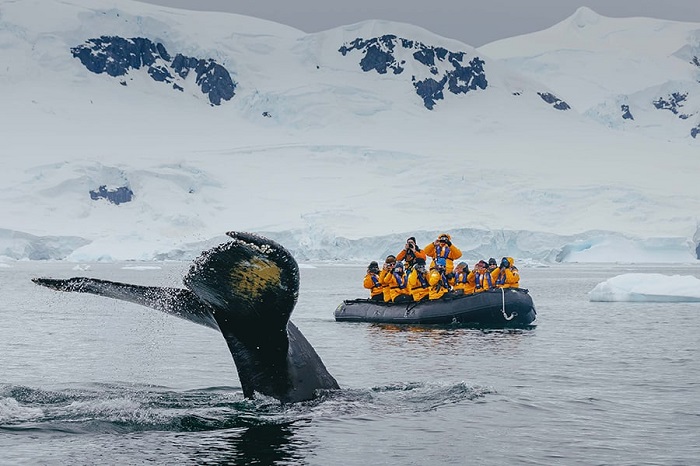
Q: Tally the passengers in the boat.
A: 11